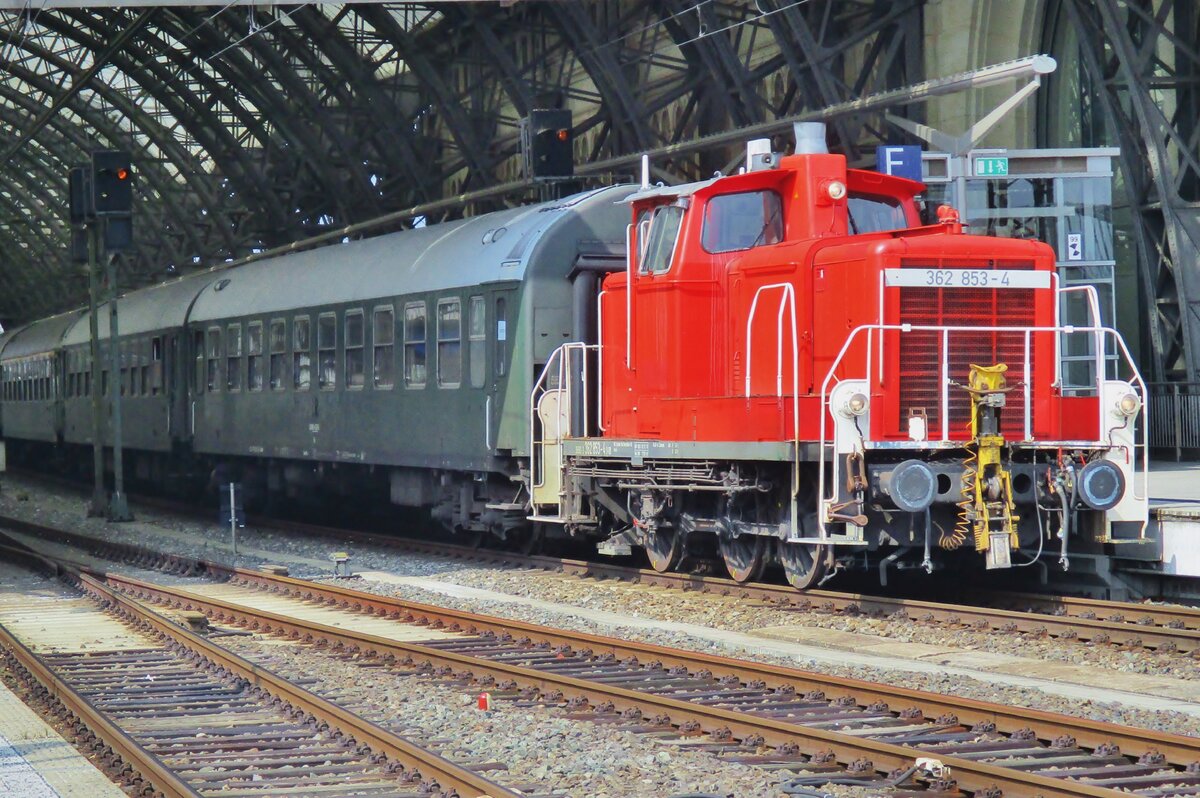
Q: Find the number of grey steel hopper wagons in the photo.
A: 0